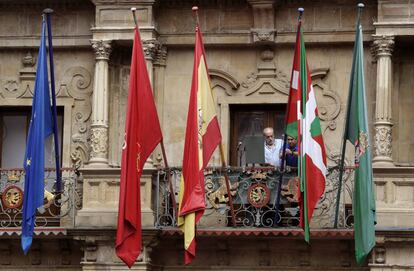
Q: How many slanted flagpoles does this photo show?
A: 5